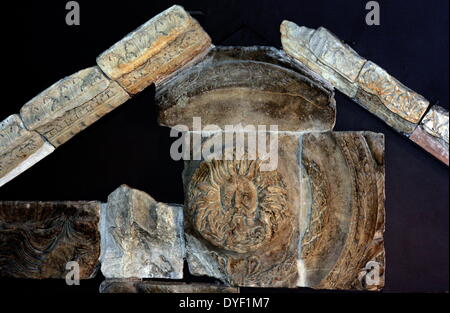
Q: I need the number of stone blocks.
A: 12